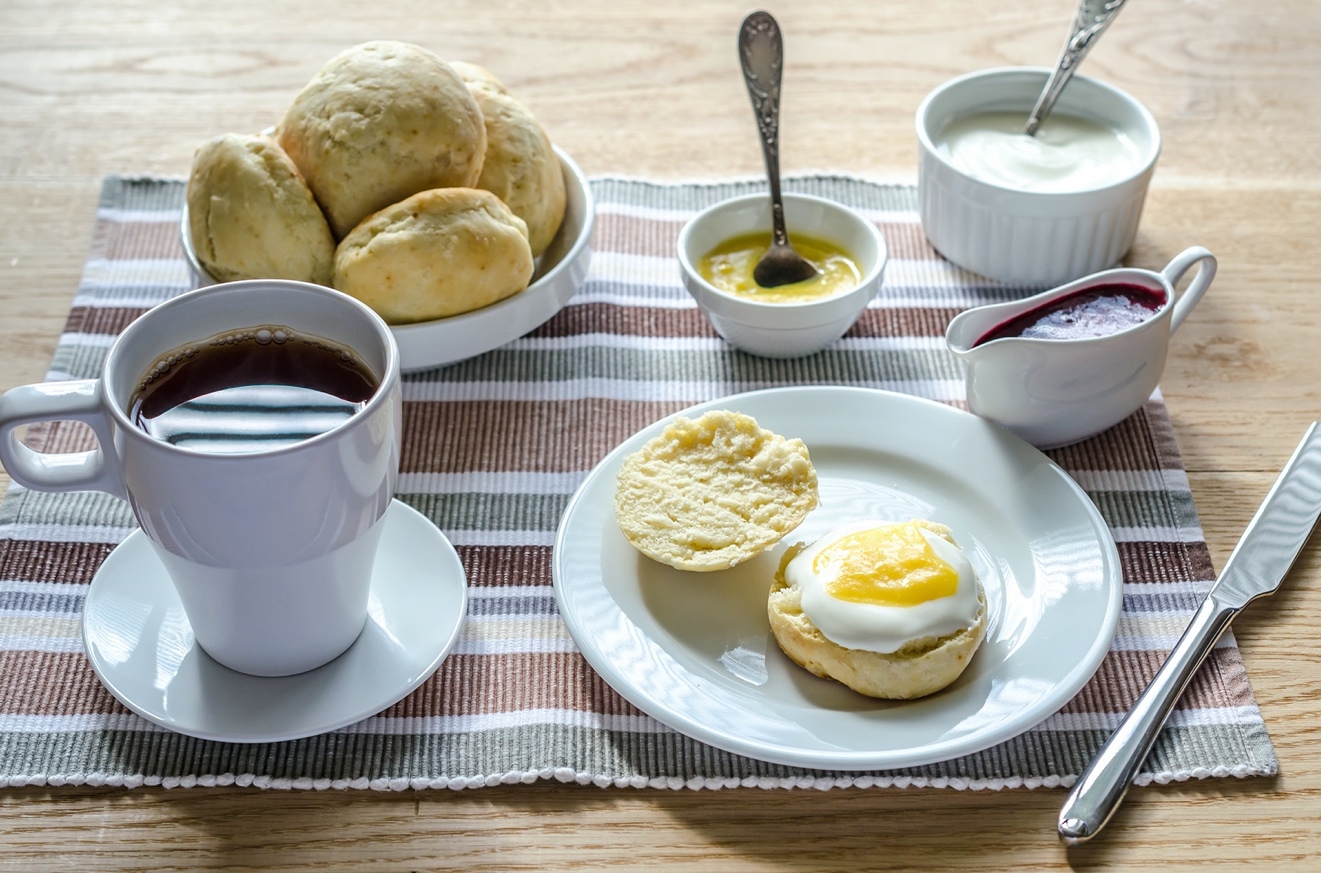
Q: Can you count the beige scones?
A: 5